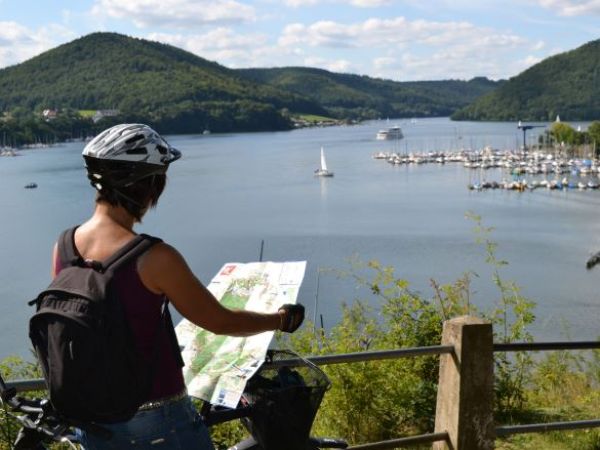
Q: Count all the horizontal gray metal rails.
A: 4